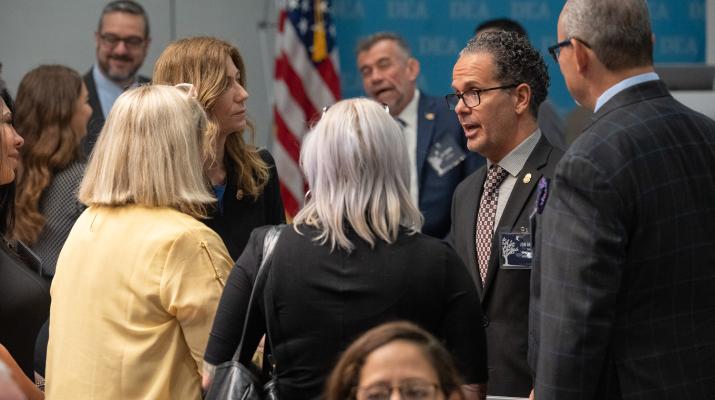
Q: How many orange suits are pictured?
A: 0